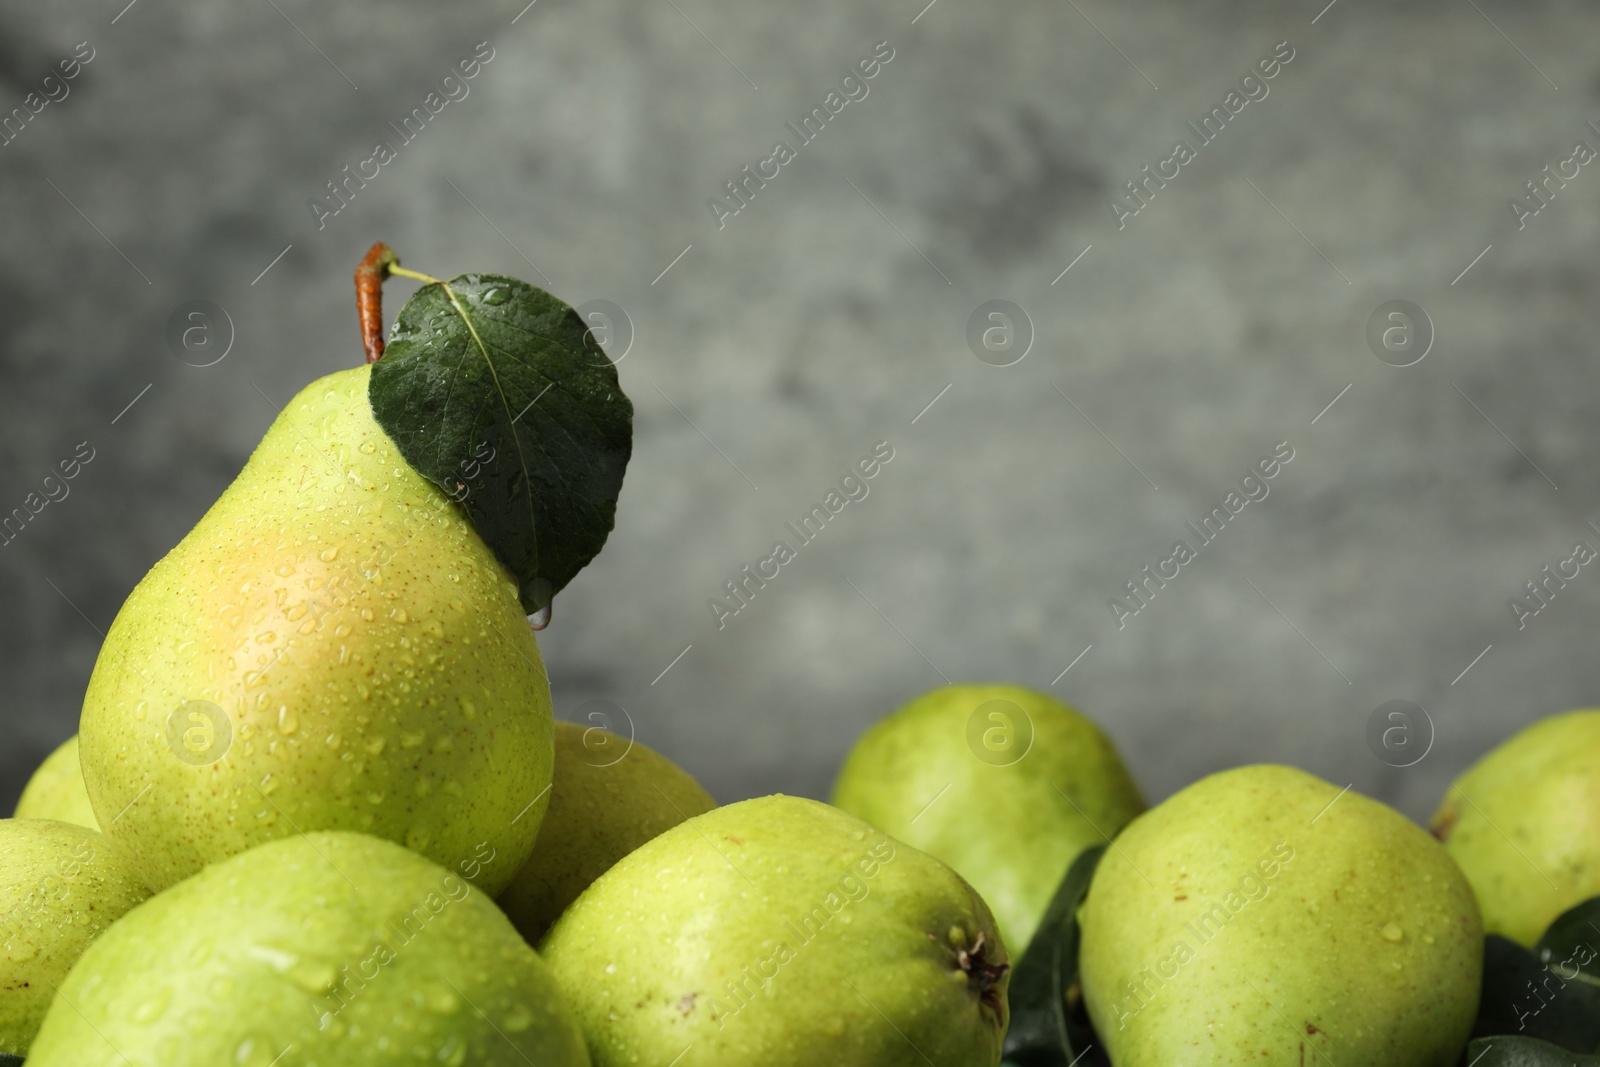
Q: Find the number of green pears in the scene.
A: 9